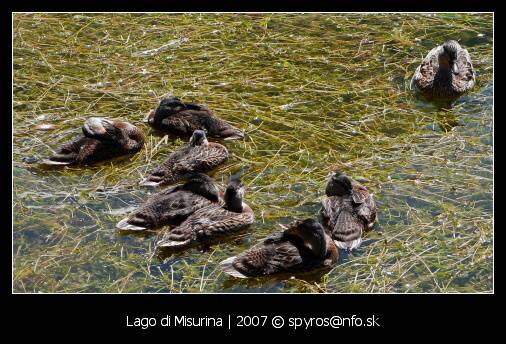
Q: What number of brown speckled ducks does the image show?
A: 8